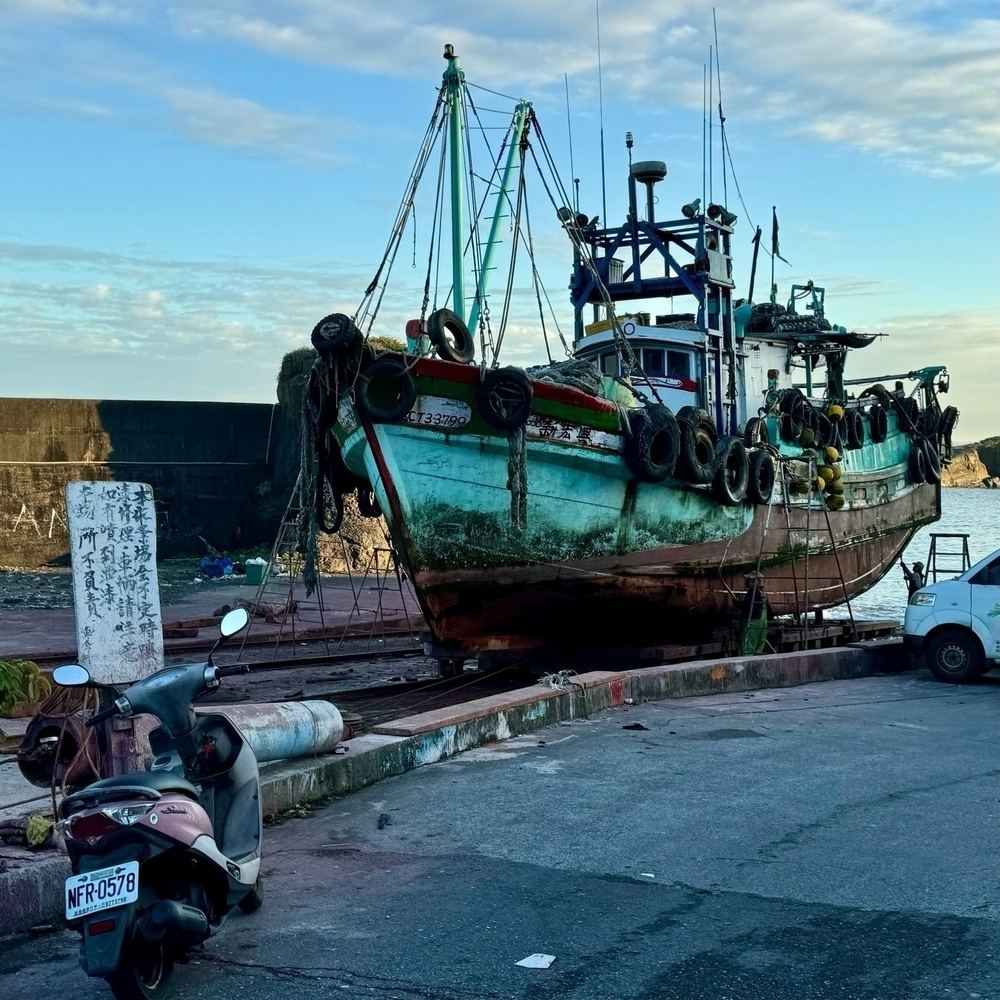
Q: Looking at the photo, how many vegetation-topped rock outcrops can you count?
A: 2